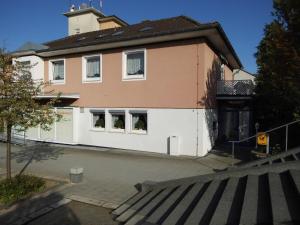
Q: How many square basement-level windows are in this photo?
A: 3